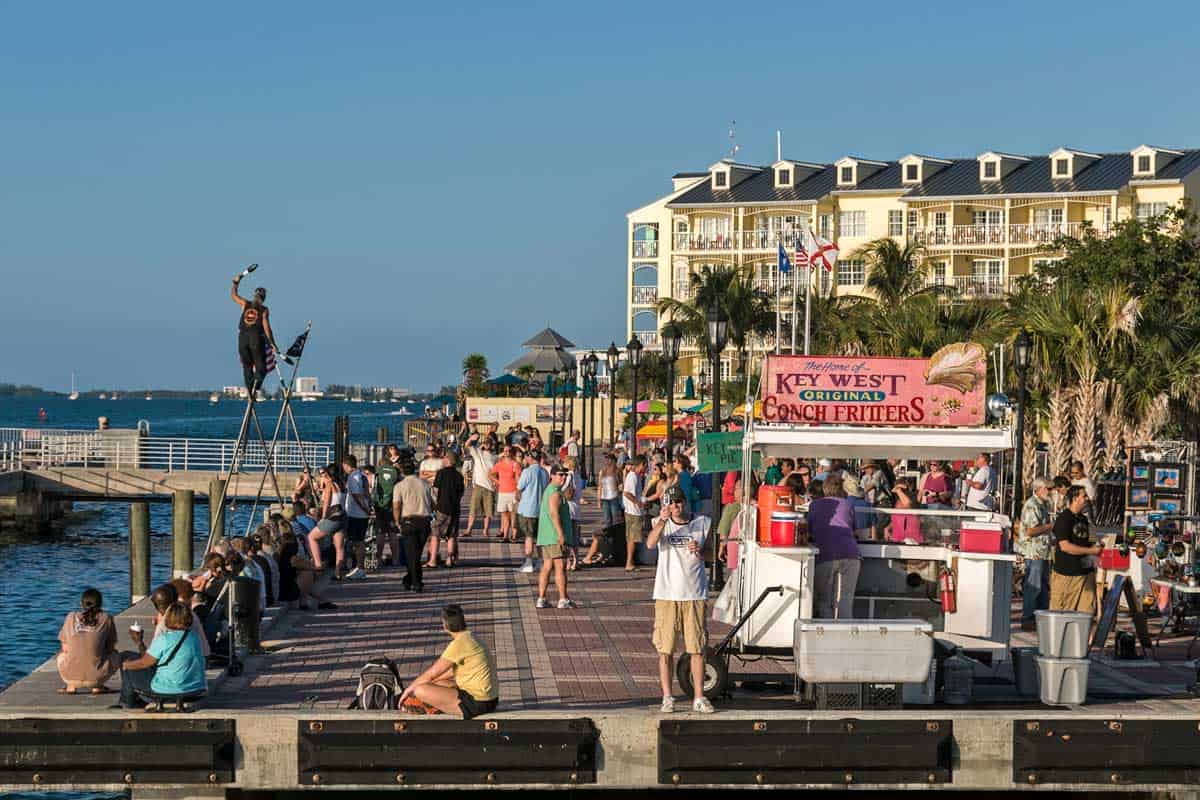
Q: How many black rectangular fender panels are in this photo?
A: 4